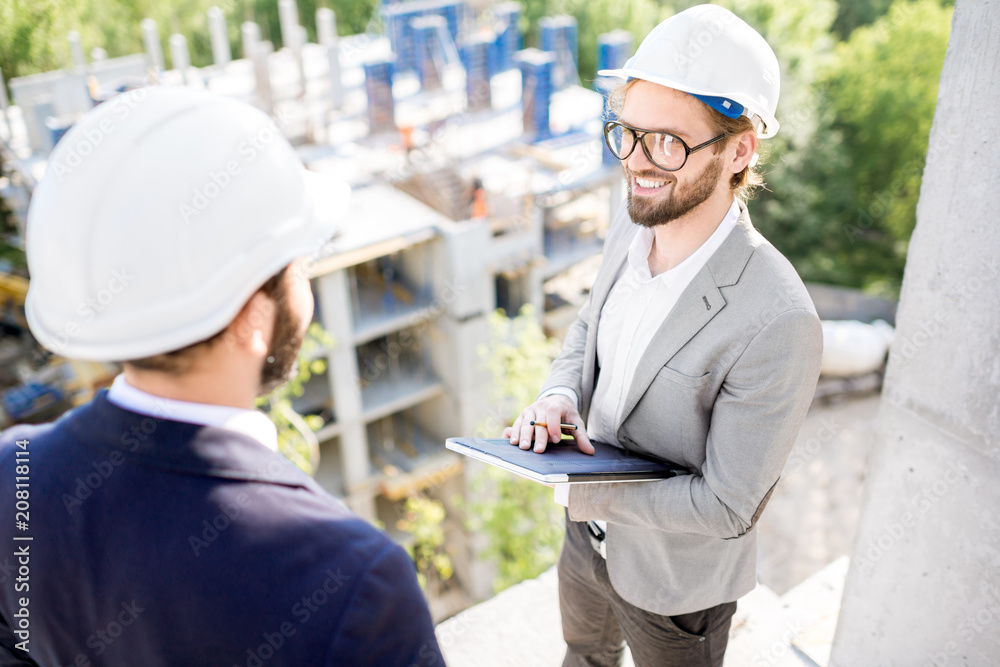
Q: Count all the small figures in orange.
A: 2